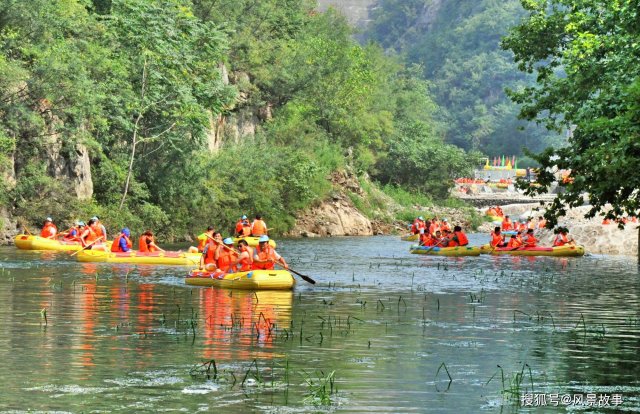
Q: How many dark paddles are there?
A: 1